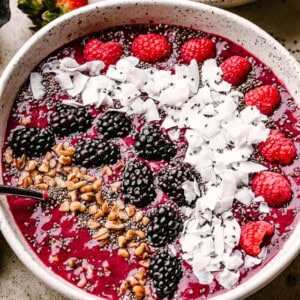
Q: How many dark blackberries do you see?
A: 9